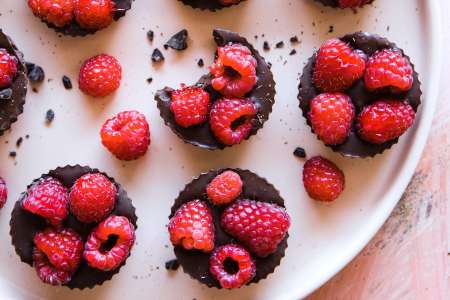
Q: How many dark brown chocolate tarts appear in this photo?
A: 8